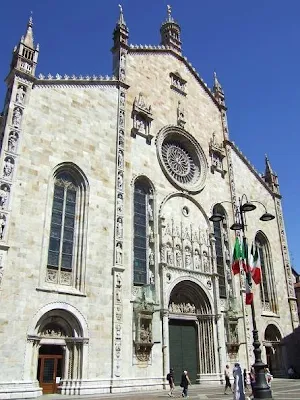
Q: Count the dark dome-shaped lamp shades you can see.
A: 4